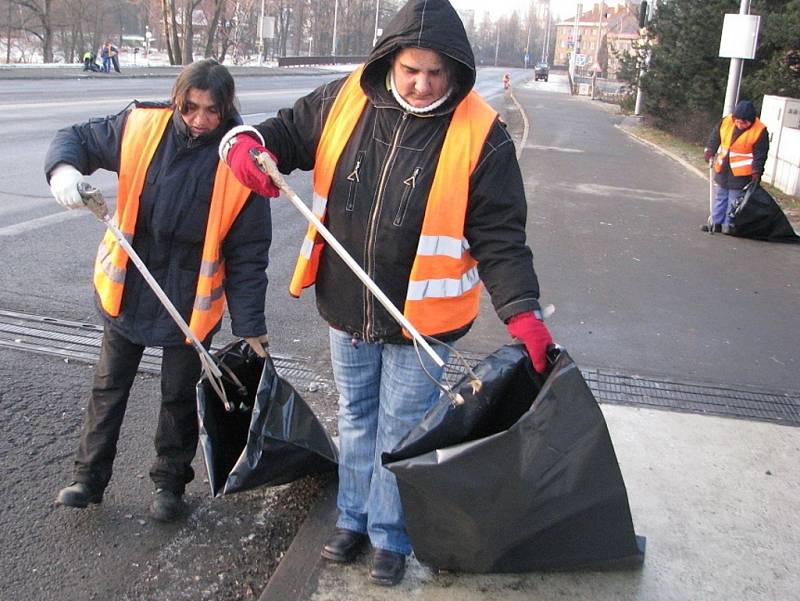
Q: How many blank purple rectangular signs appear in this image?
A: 0